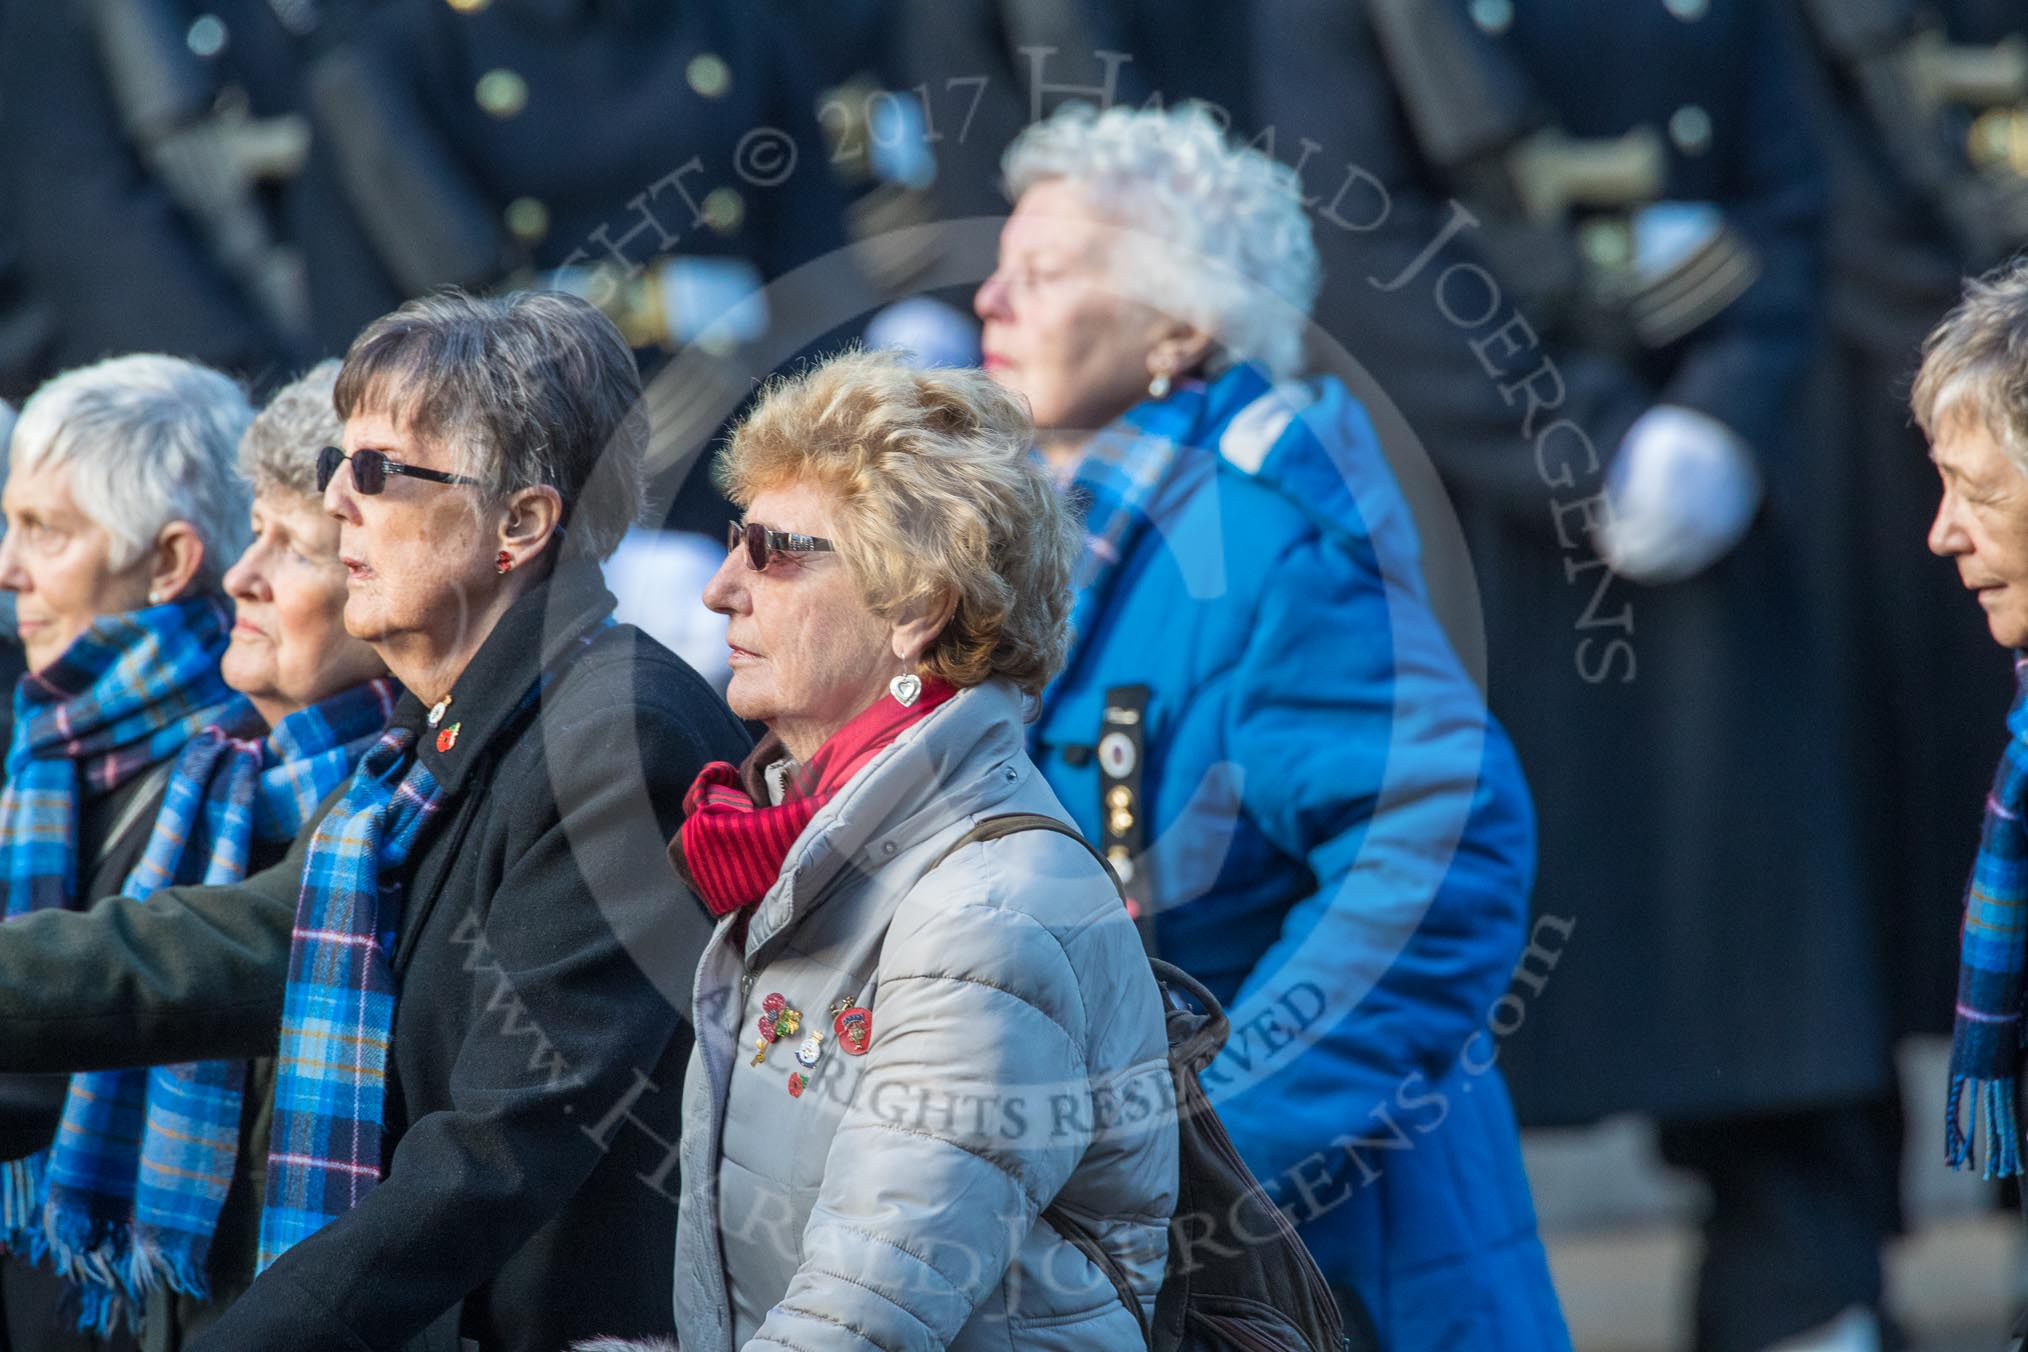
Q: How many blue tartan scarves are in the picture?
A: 5